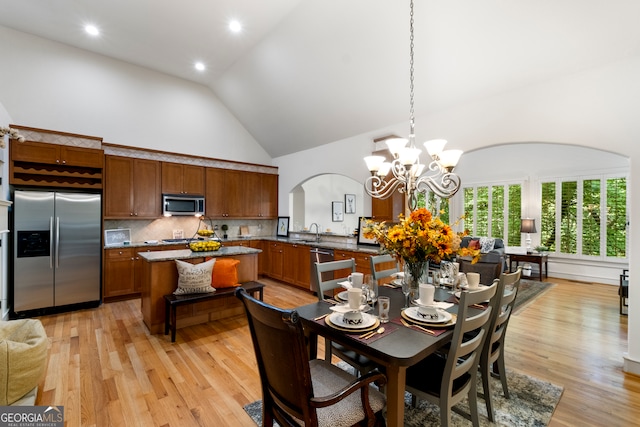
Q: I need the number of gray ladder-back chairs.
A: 4